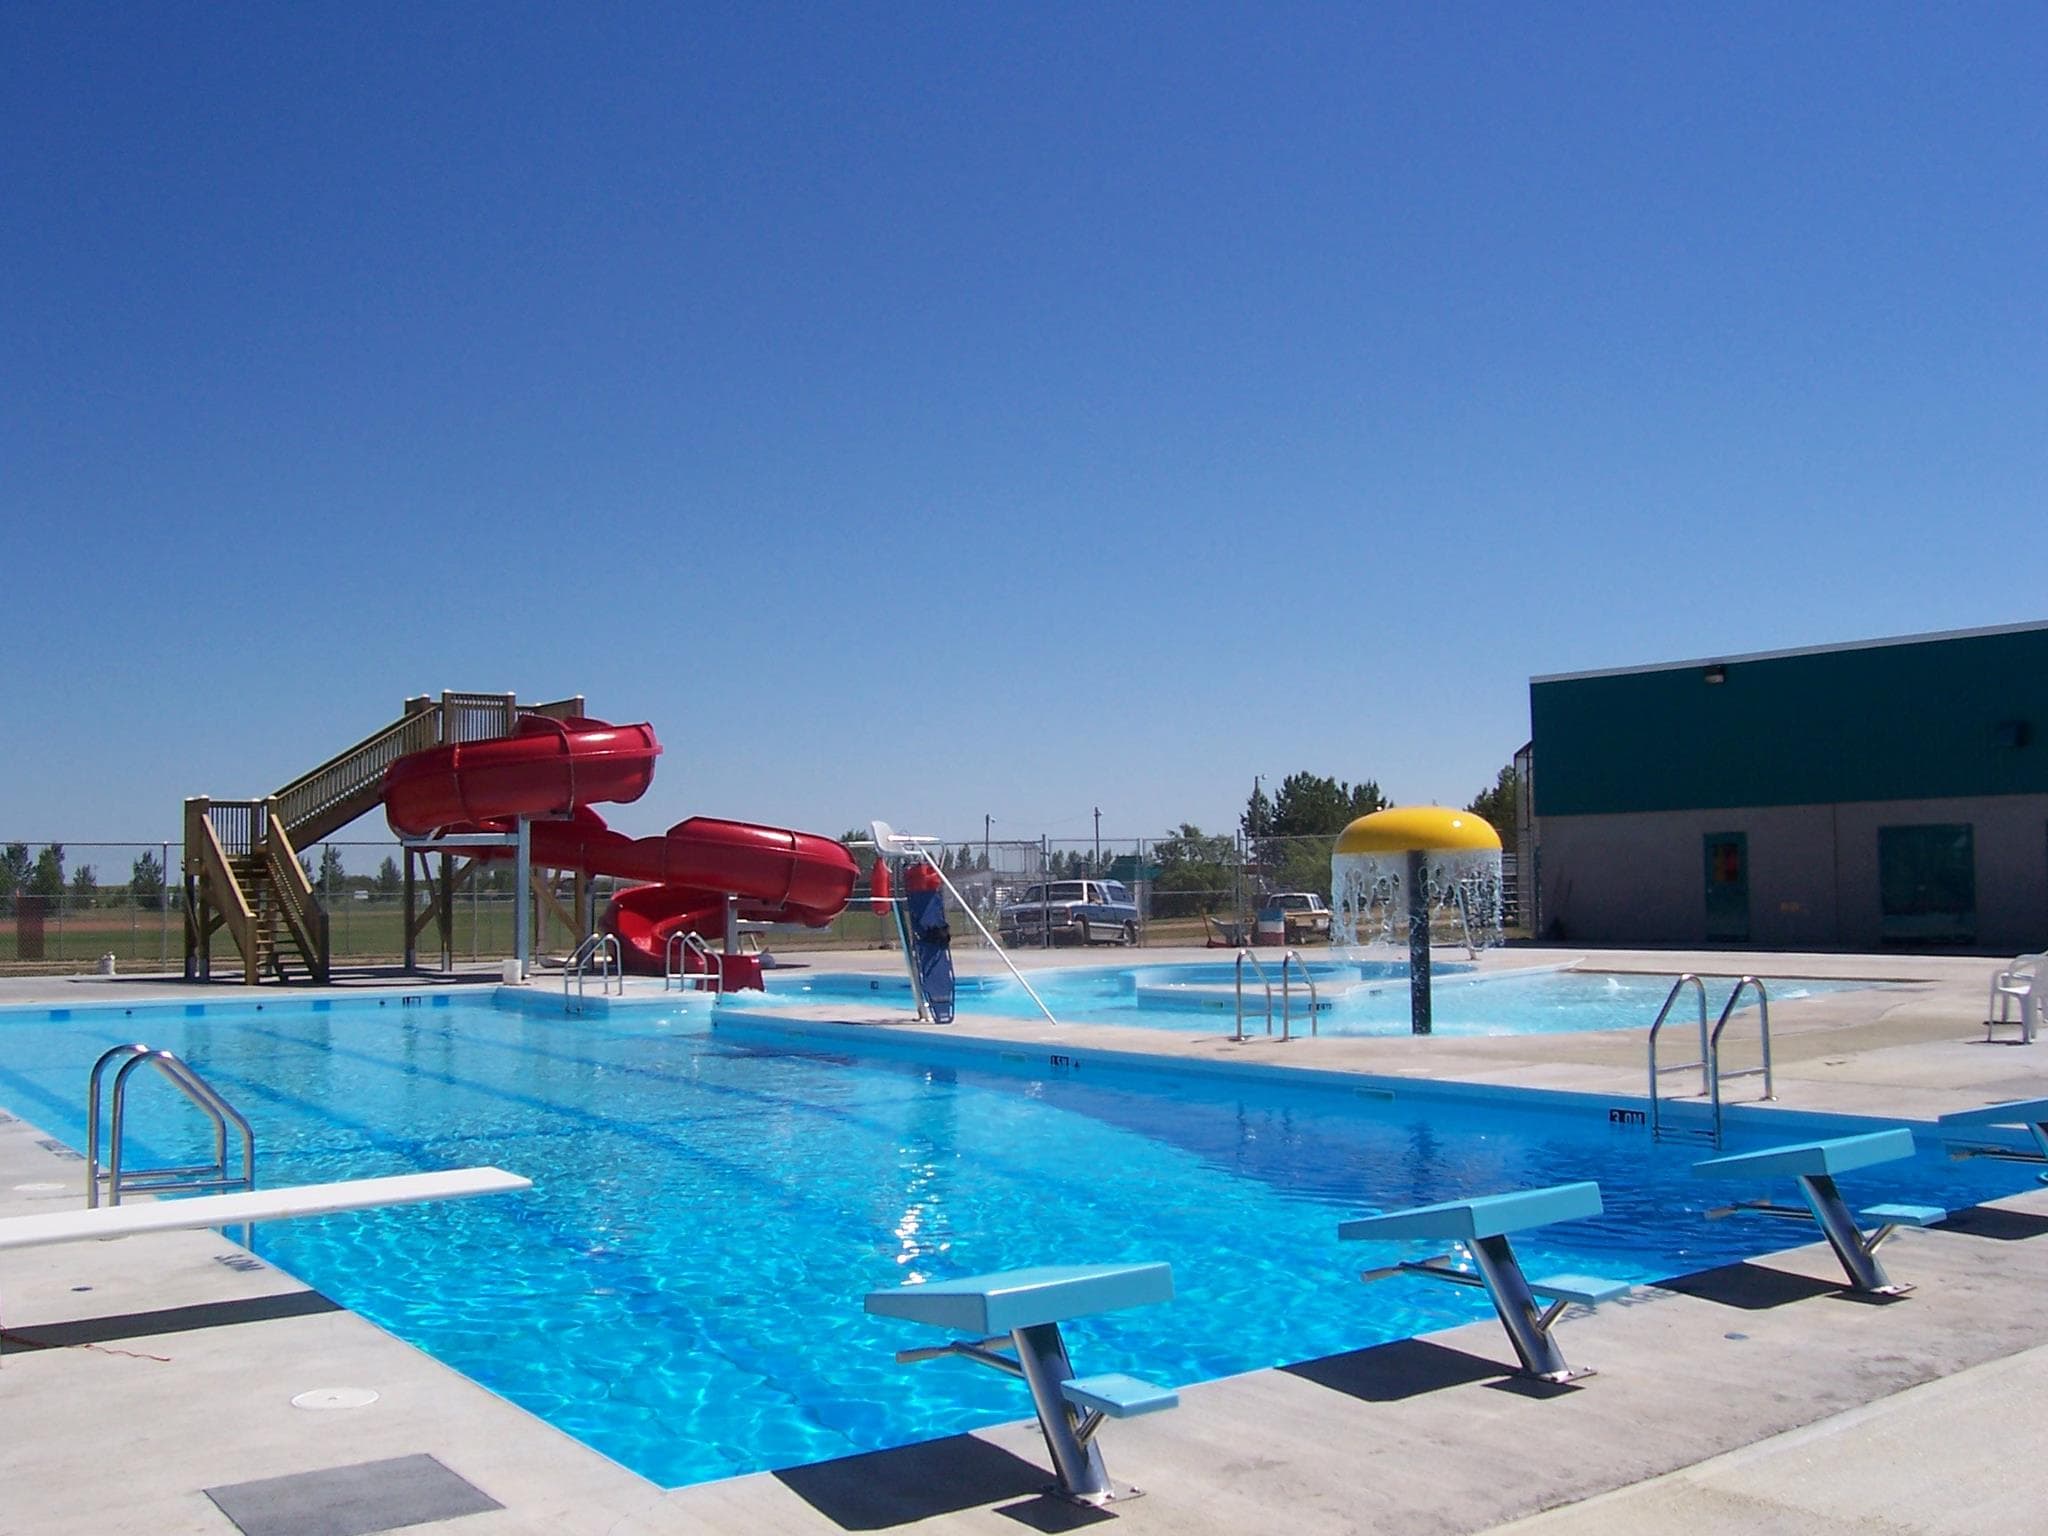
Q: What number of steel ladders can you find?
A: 5